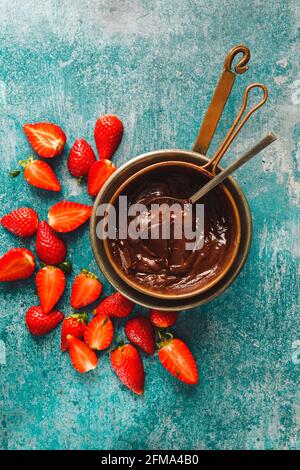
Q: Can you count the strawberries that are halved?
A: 10